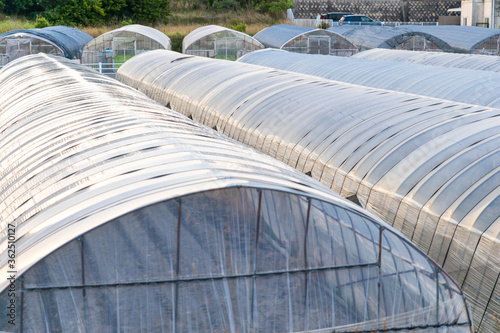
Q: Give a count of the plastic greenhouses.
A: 10